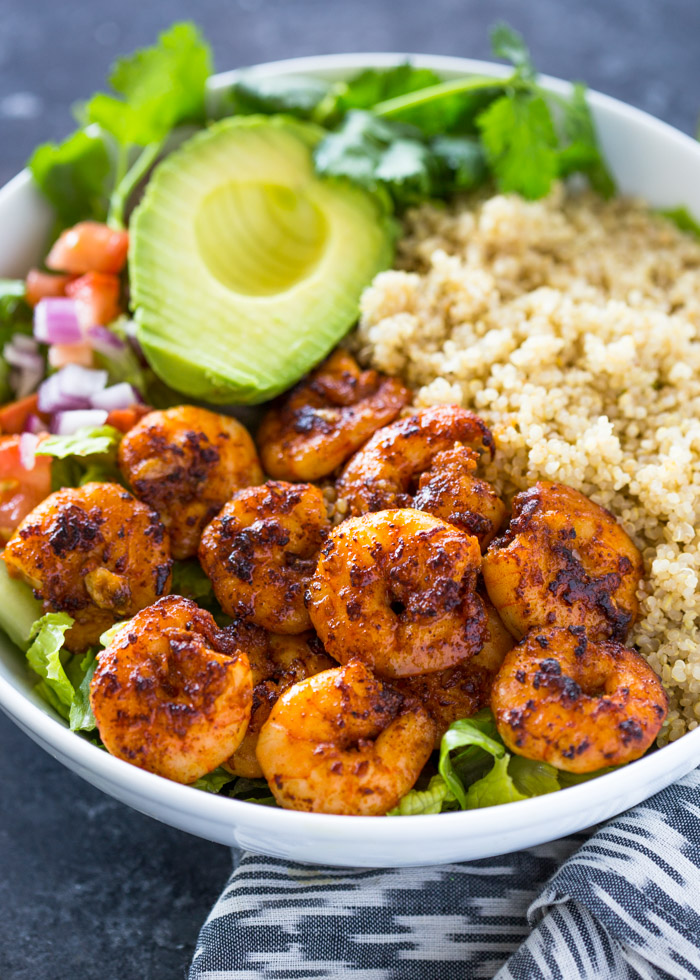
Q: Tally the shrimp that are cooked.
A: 12